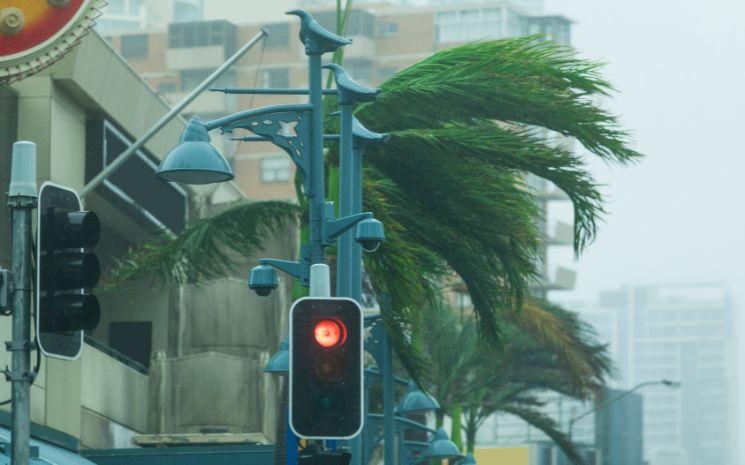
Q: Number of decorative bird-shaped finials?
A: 3